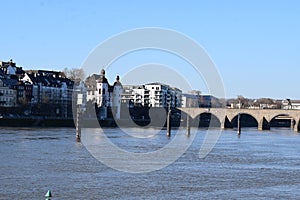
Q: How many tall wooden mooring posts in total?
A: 4